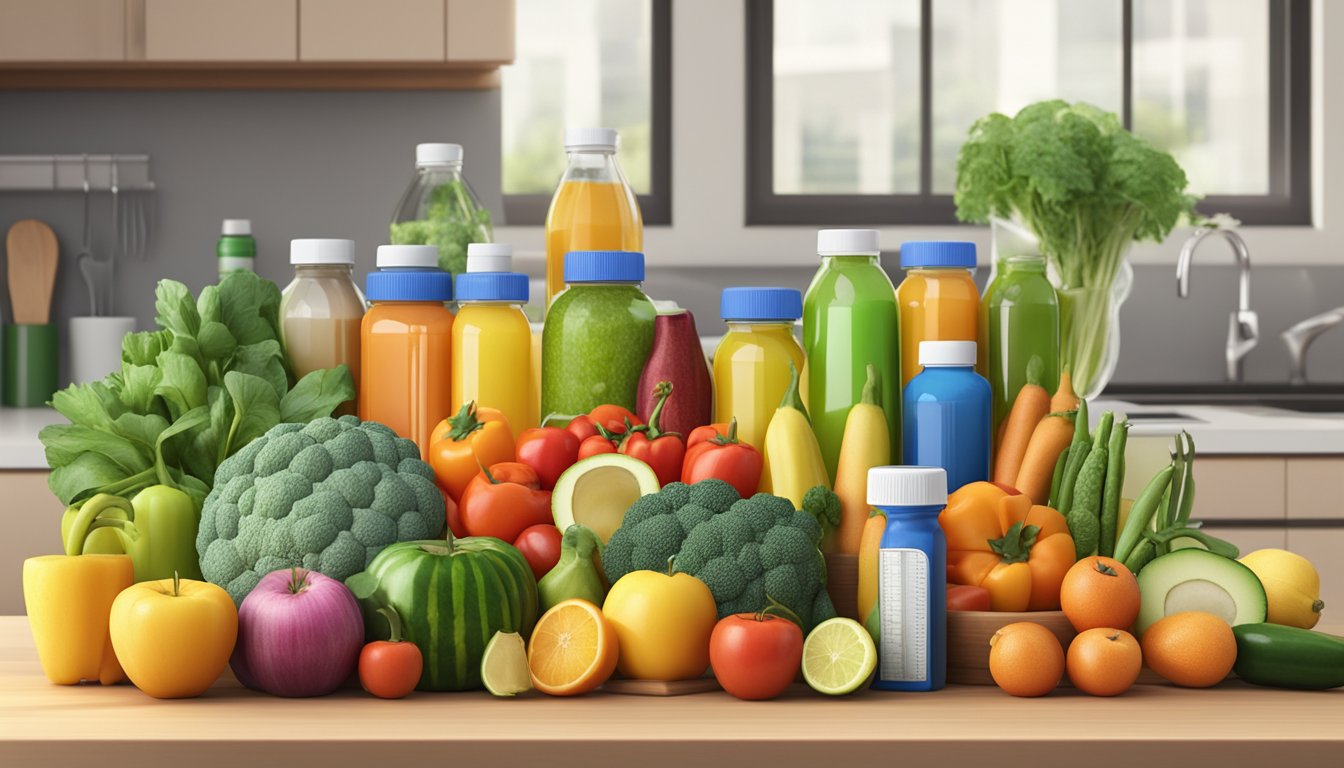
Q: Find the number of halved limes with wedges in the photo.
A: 1